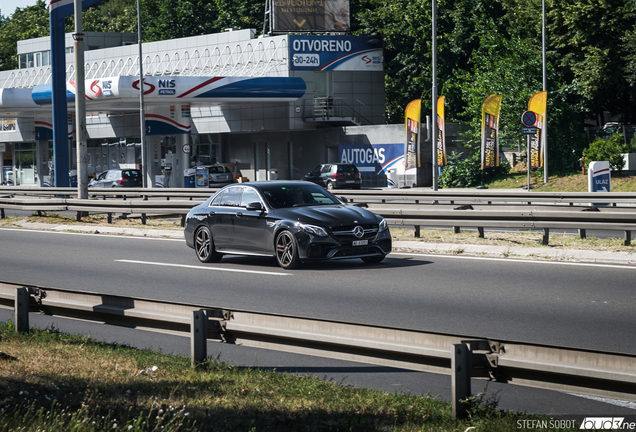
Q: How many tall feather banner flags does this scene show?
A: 4